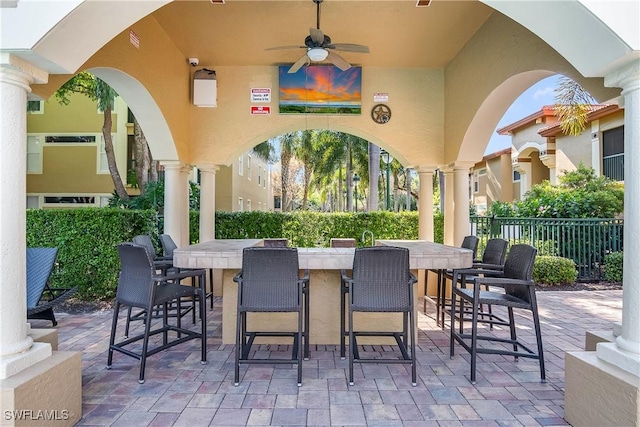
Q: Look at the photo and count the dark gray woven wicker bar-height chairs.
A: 8